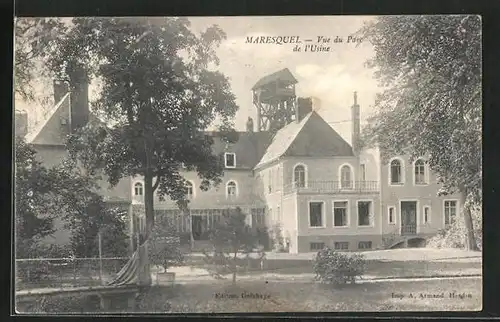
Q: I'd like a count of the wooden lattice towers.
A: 1